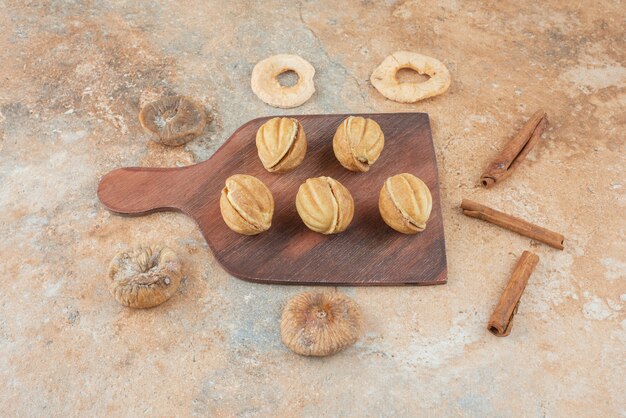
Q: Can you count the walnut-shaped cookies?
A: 5